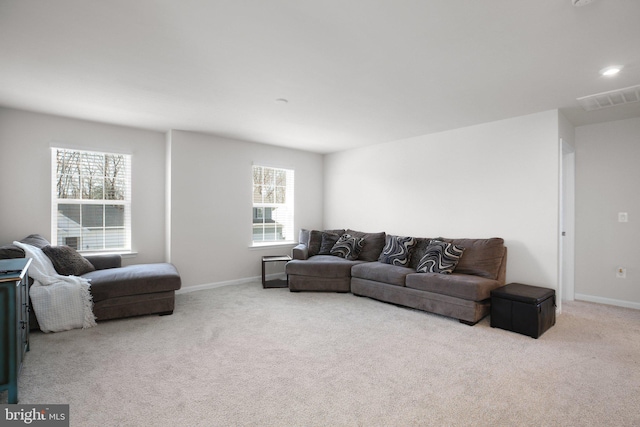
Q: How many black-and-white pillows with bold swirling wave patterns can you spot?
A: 3